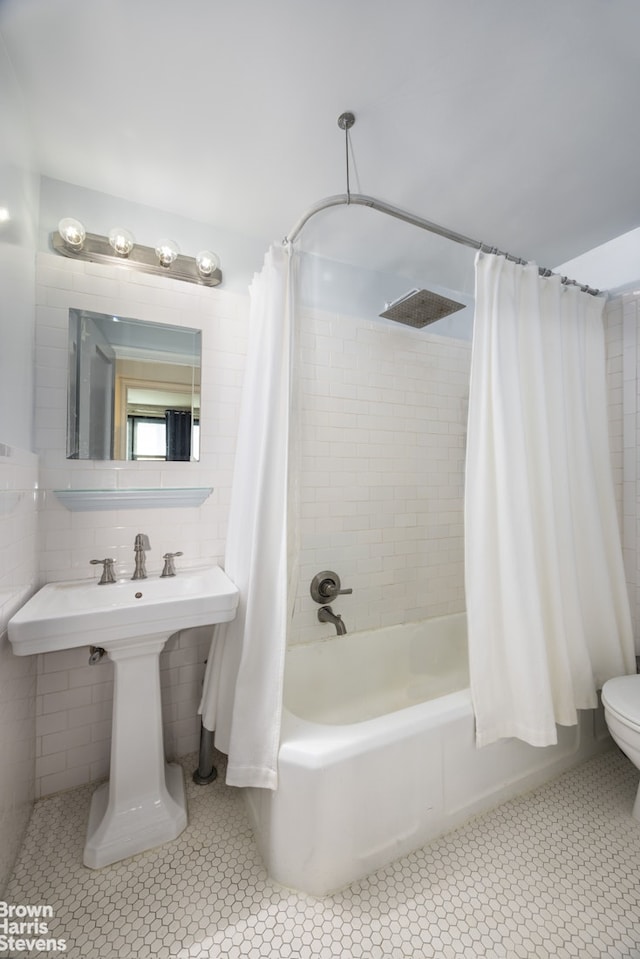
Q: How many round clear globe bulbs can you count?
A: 4